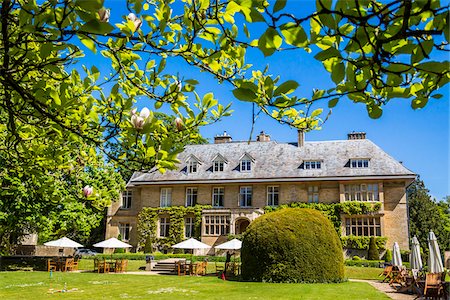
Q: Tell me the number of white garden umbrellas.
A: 7